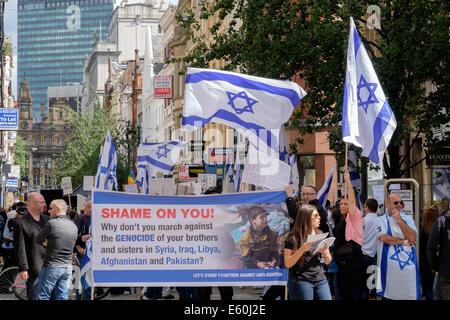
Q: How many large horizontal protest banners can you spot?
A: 1